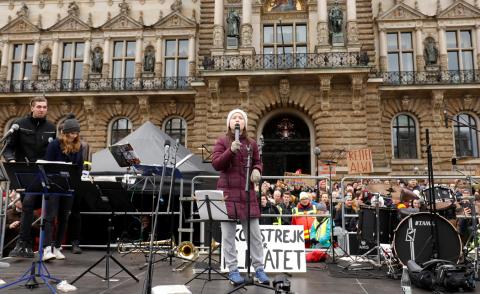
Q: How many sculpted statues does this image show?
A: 6